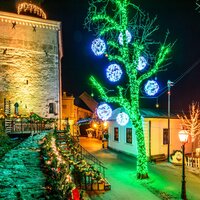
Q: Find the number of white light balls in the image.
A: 7